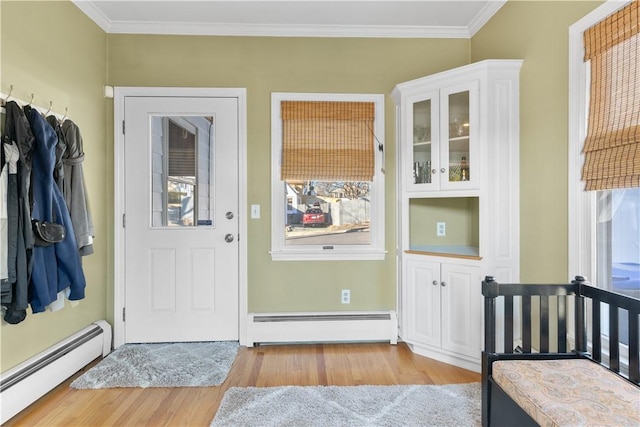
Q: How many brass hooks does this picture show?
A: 4